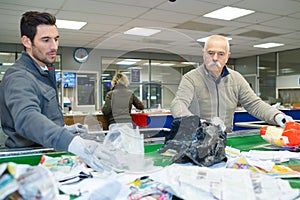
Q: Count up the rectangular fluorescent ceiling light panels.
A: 5